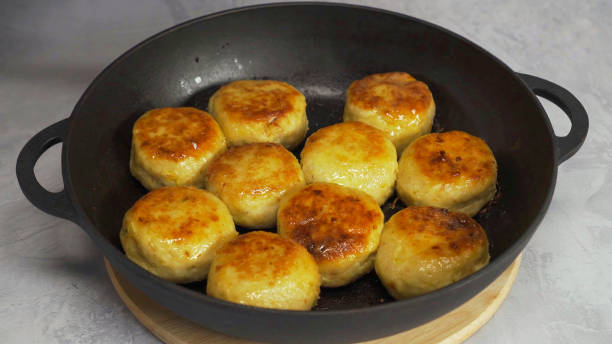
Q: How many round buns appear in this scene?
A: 10